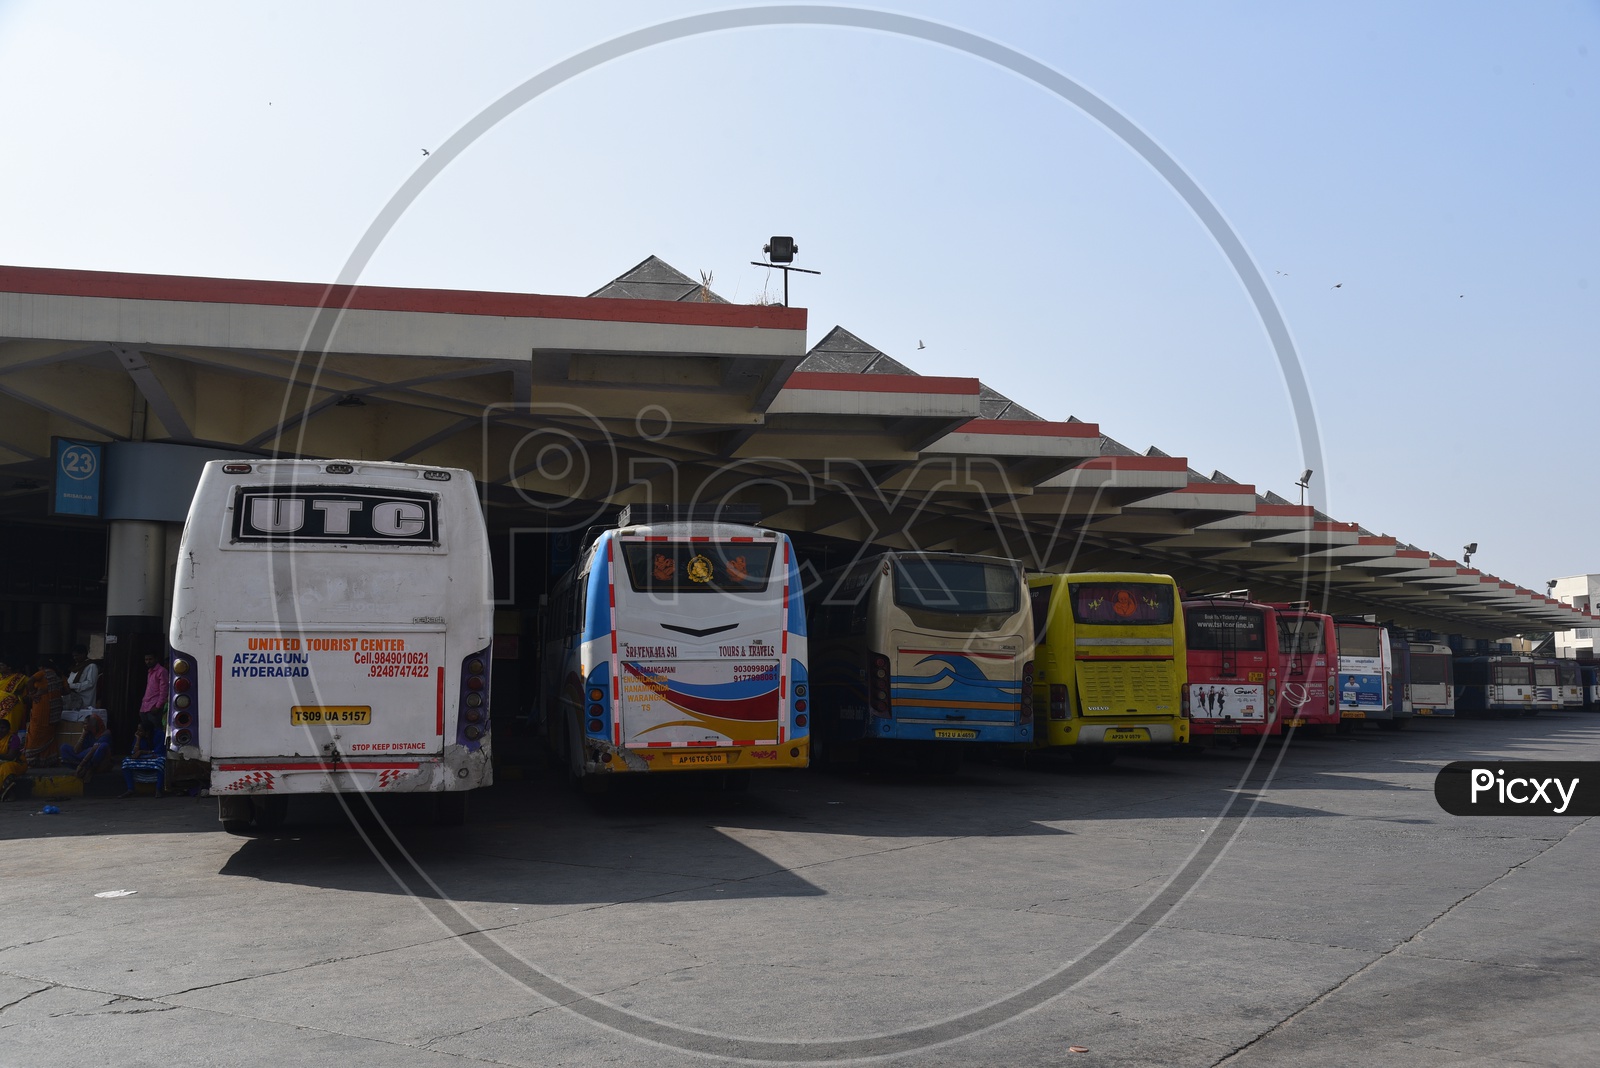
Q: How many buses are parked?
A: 13